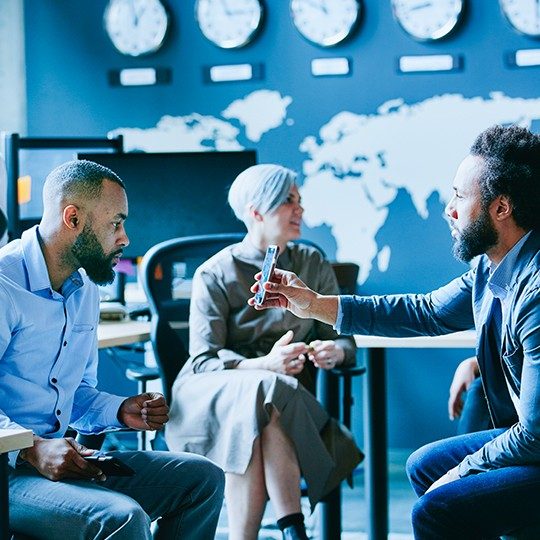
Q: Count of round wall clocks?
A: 5